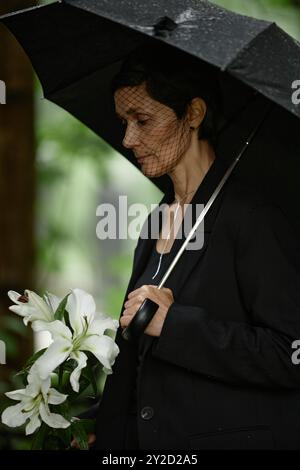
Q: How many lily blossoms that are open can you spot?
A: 3